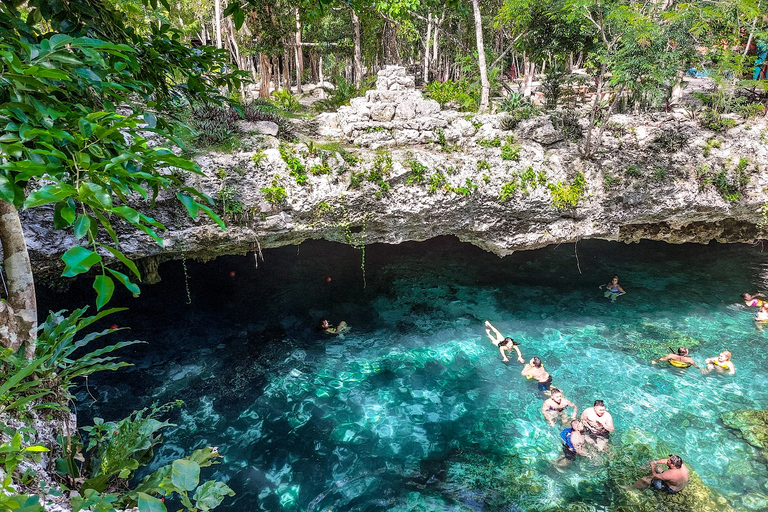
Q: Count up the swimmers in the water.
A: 12